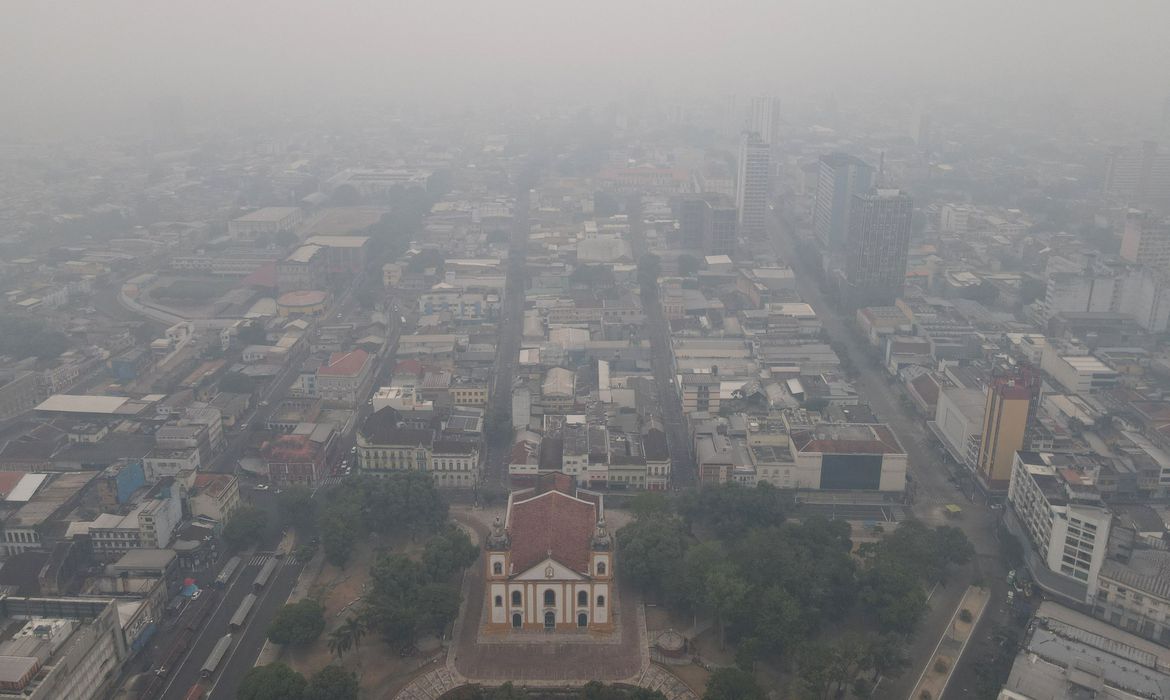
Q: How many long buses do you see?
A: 4